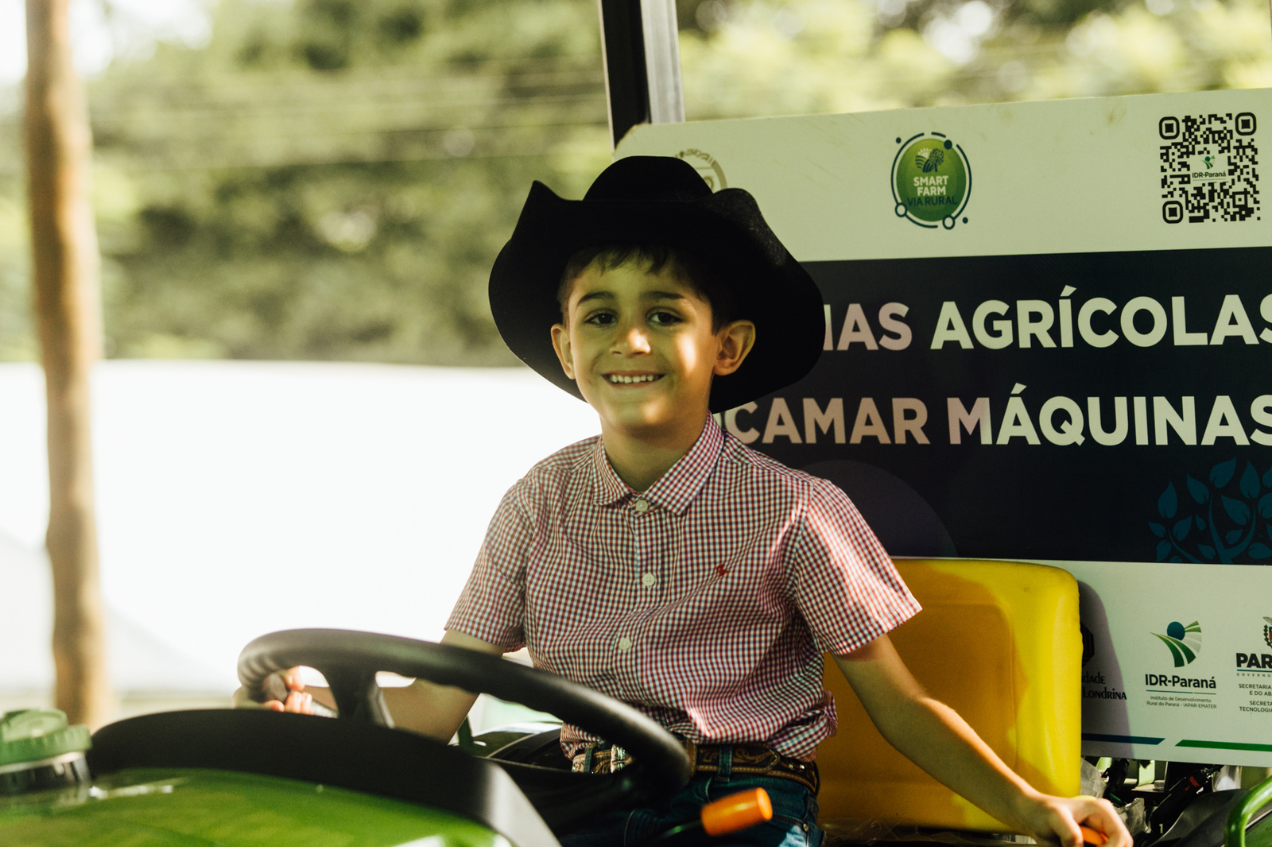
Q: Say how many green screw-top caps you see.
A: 1